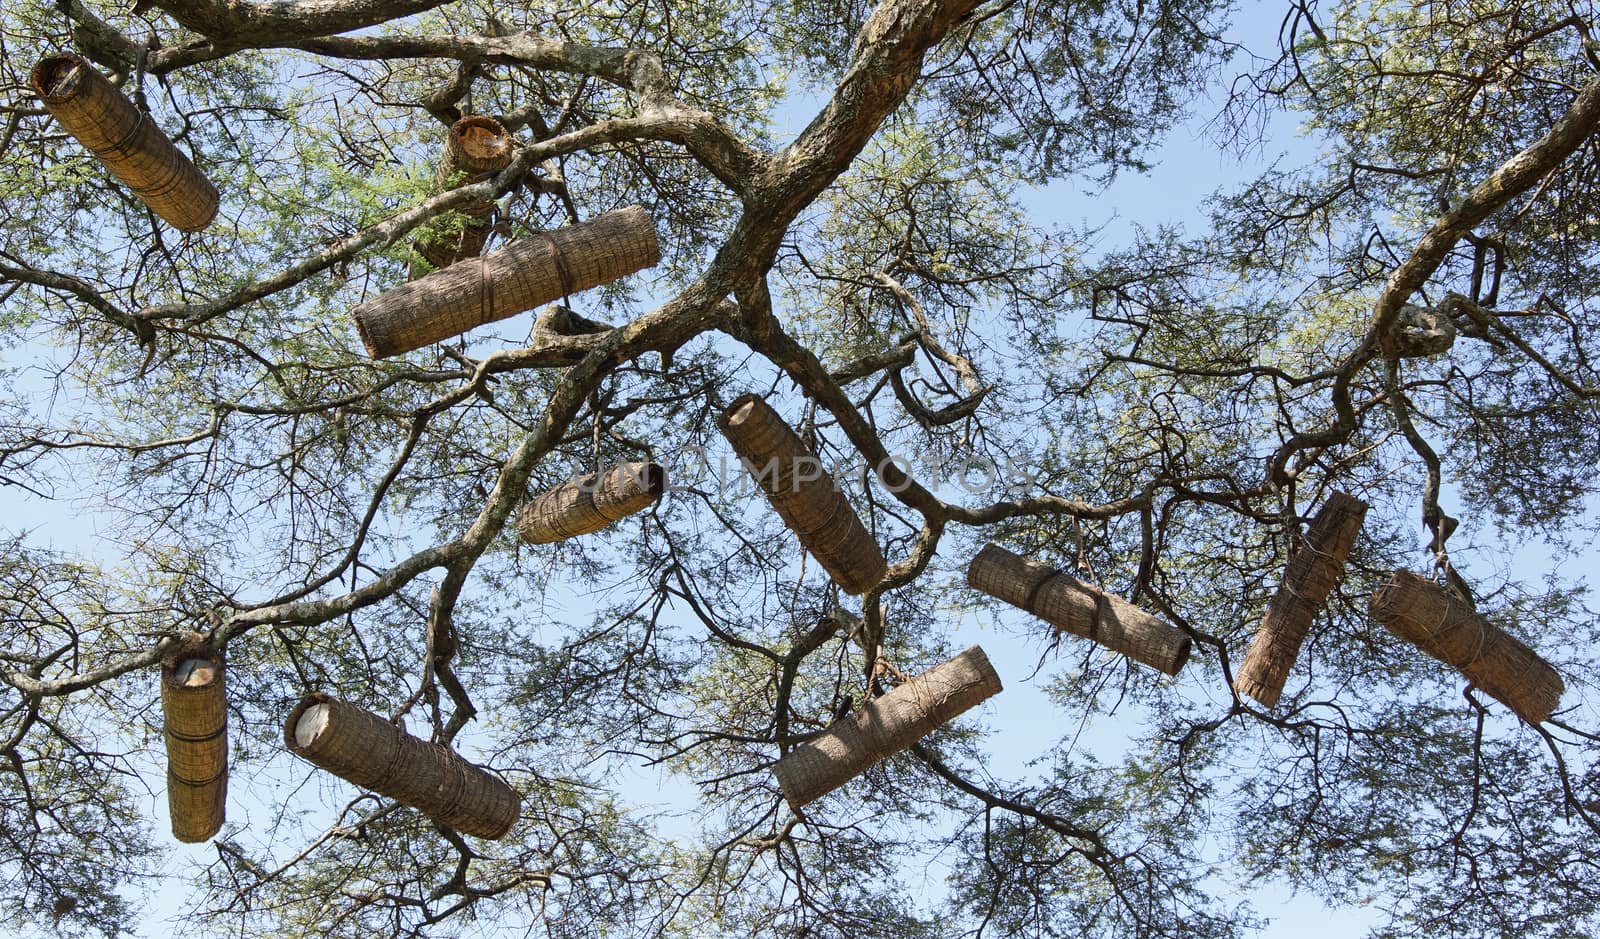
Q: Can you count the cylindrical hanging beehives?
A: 11